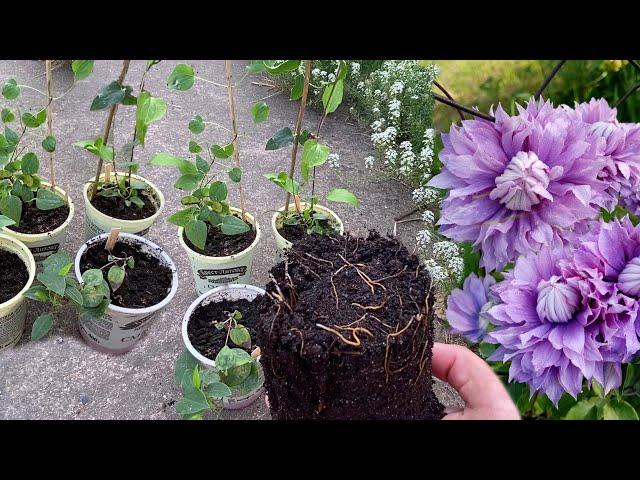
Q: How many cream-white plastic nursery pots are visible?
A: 7